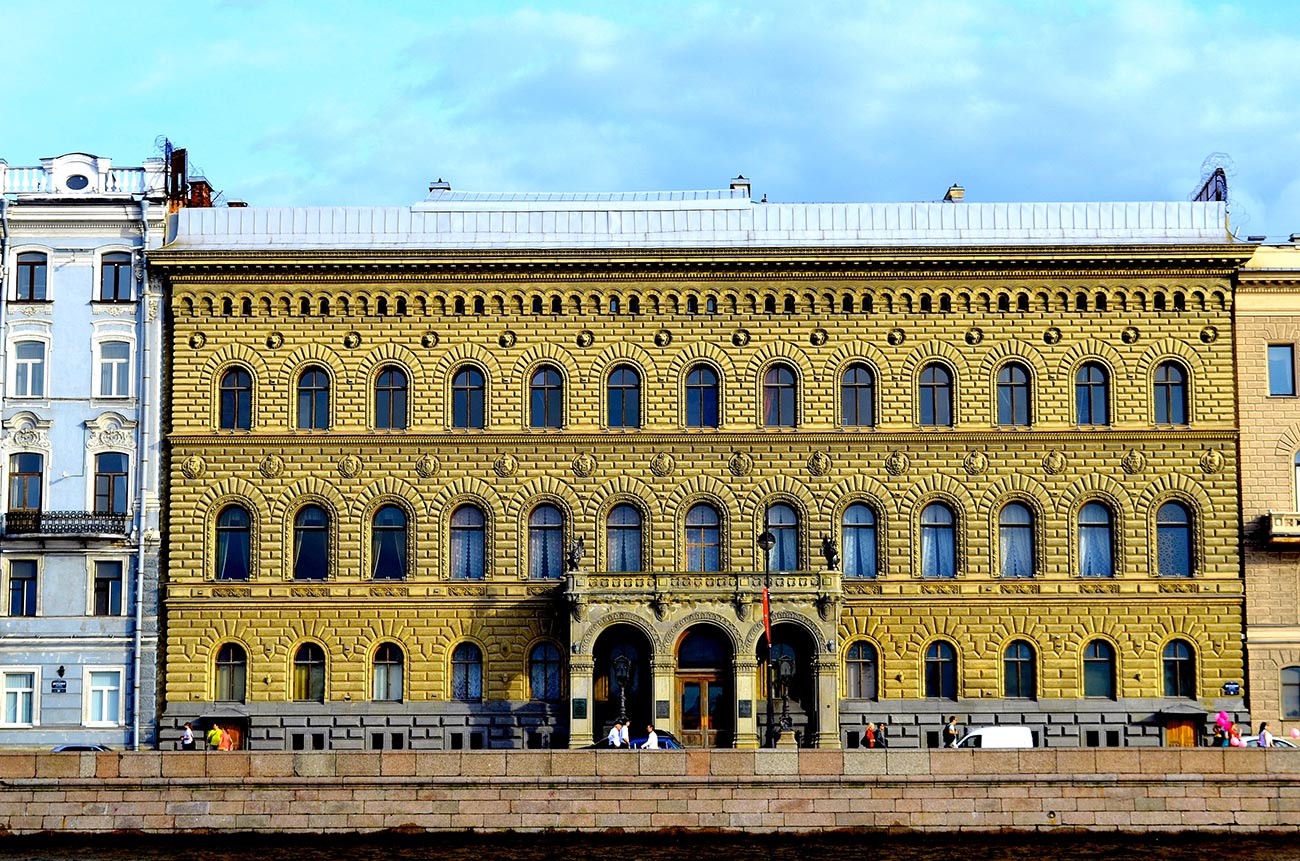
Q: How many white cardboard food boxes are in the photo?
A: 0